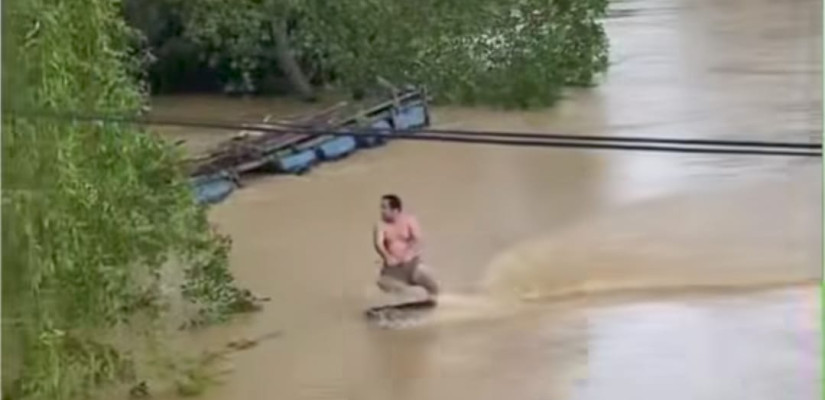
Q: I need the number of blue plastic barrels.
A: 5